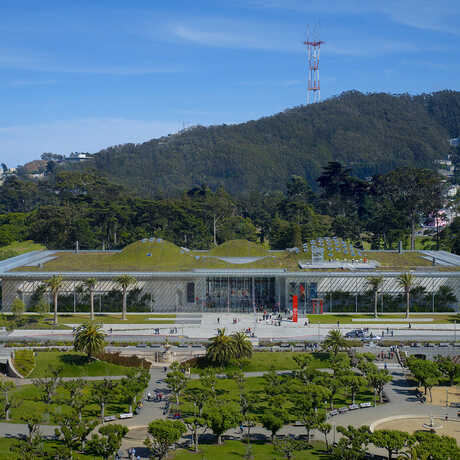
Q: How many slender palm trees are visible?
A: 5